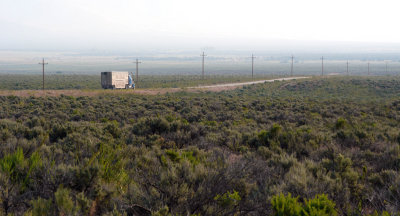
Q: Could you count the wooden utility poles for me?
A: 9